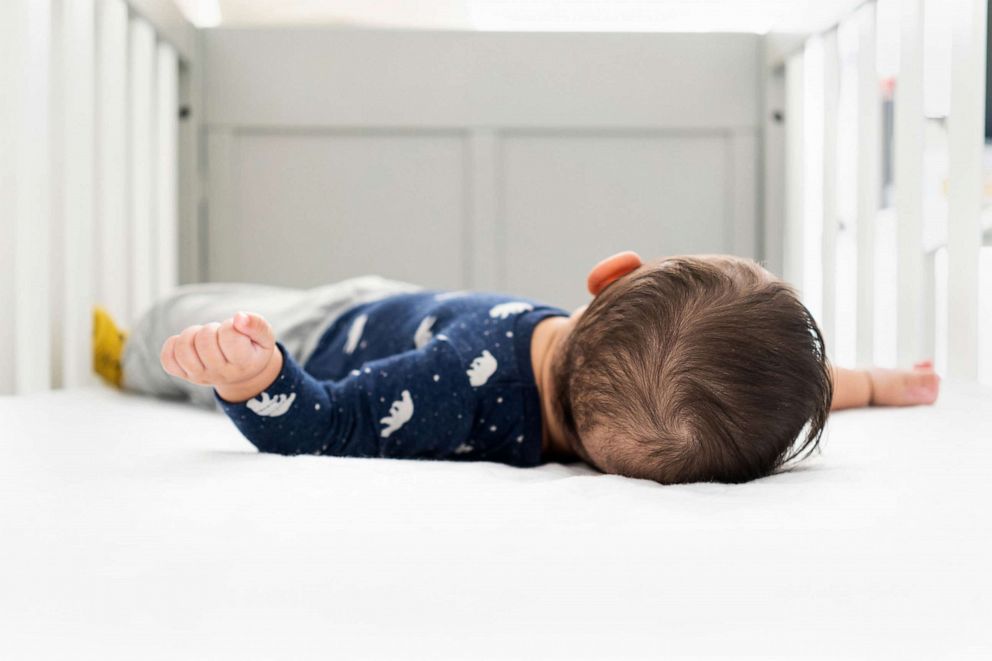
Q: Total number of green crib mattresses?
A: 0